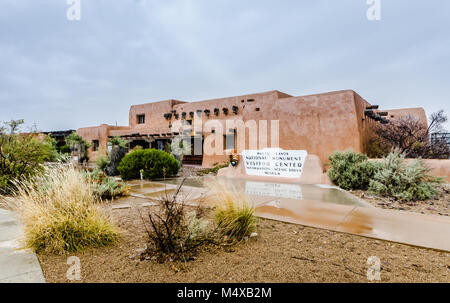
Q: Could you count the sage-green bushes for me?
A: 2